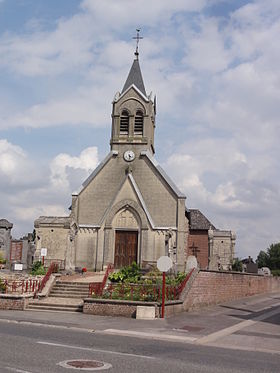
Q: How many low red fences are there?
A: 2